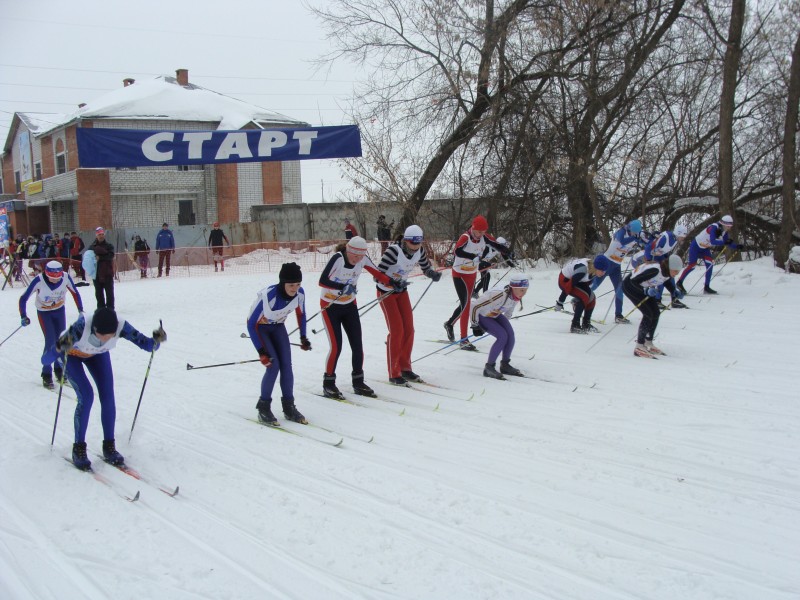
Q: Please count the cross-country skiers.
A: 13